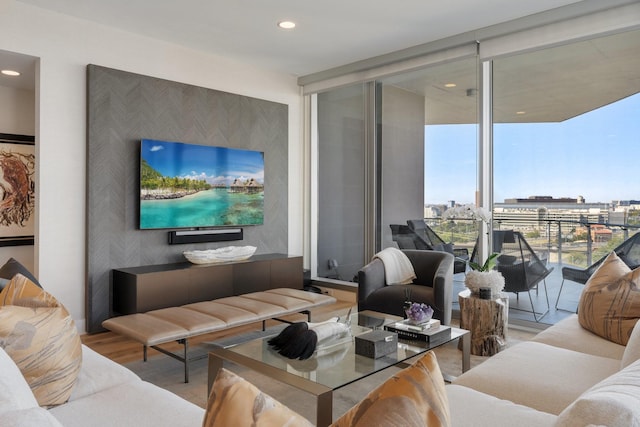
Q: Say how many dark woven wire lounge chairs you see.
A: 4